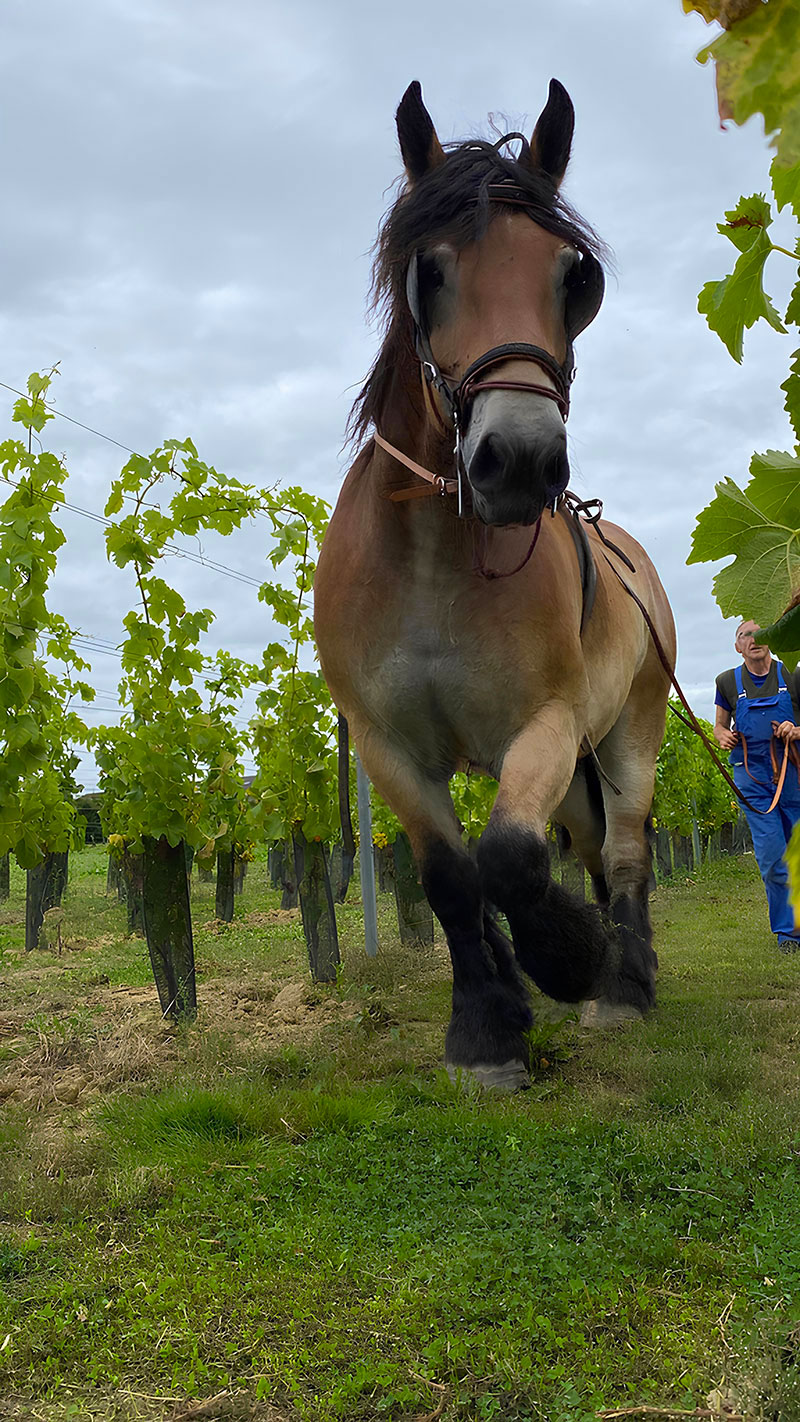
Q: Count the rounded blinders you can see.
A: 2